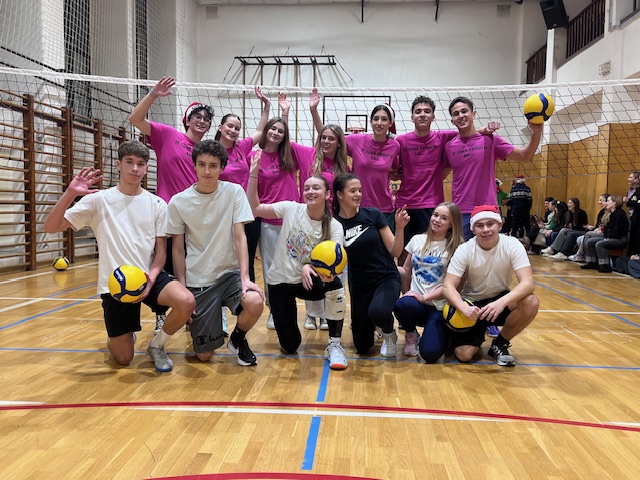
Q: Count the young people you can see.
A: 13